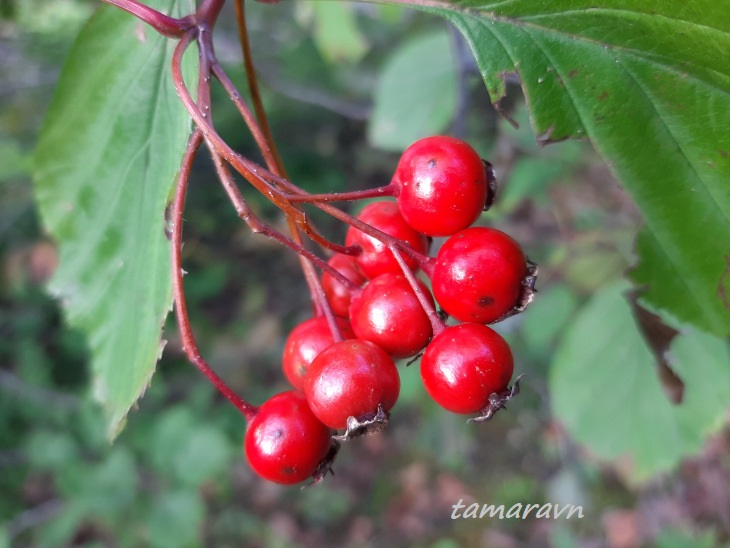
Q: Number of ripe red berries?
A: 9